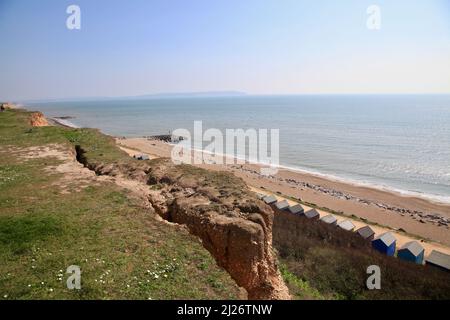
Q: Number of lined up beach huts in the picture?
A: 11